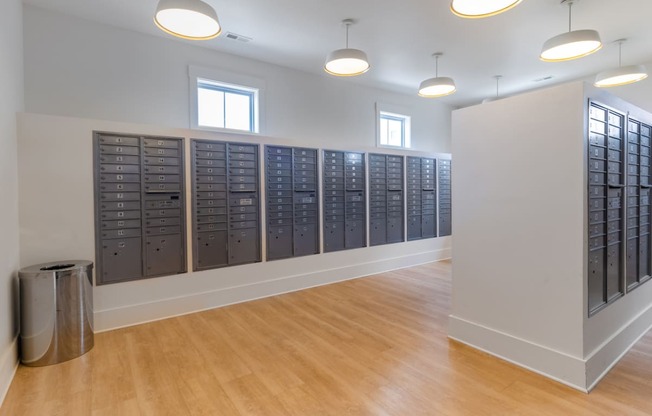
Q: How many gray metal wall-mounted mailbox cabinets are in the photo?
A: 9